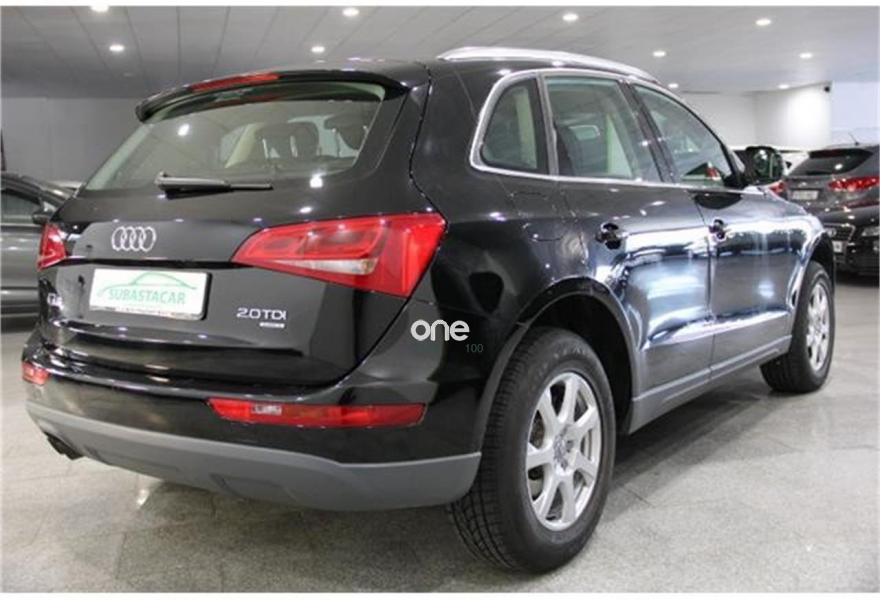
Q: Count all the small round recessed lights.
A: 10